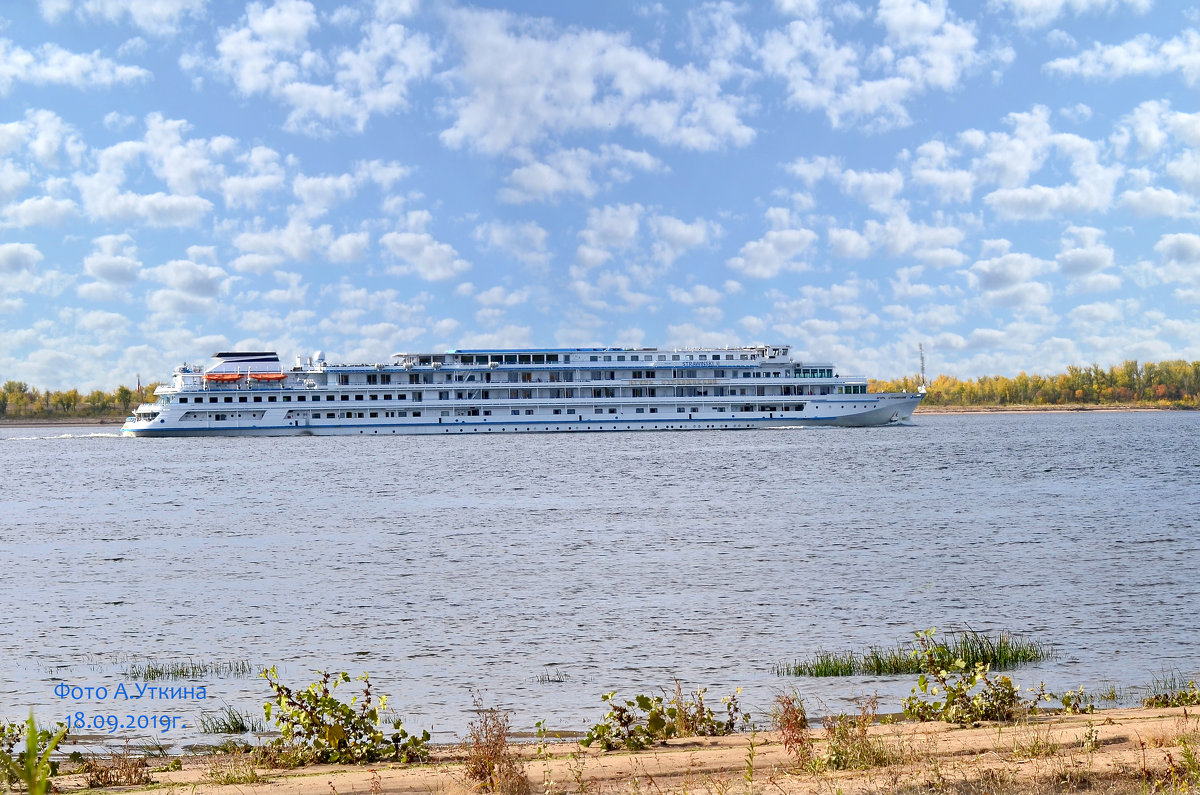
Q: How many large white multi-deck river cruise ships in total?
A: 1